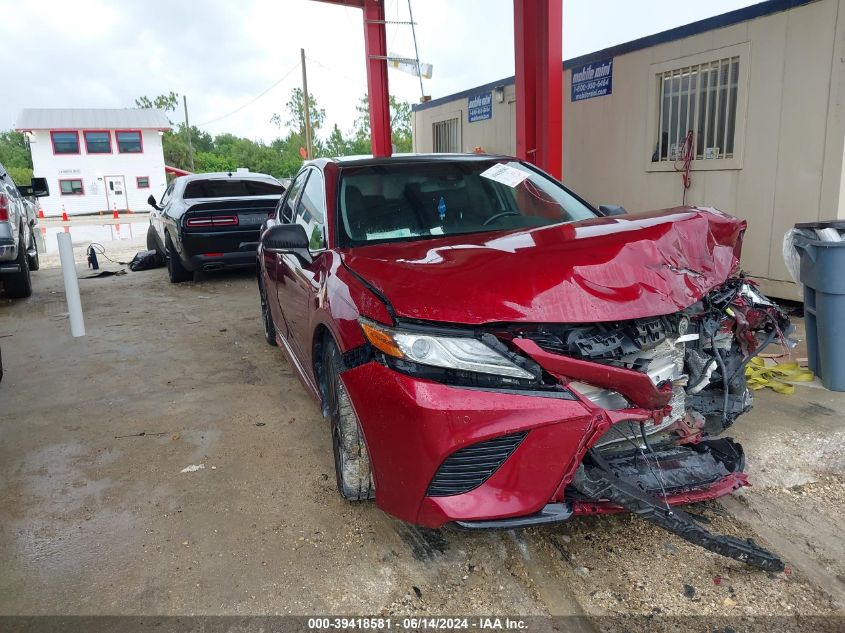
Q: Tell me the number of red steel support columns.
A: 2